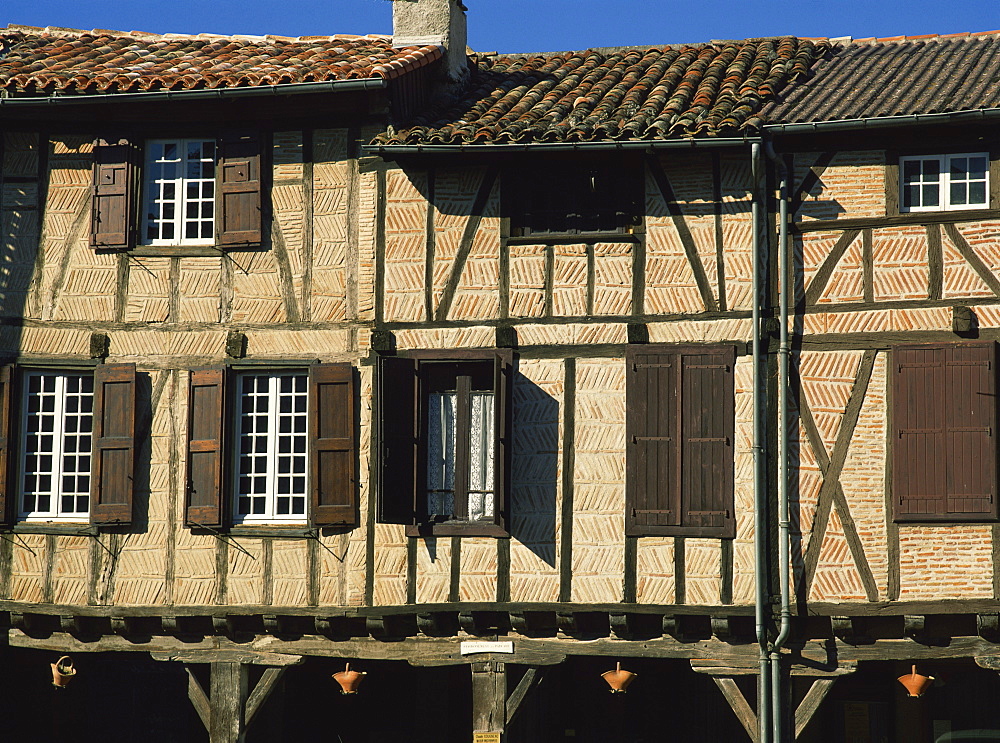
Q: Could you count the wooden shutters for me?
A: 12